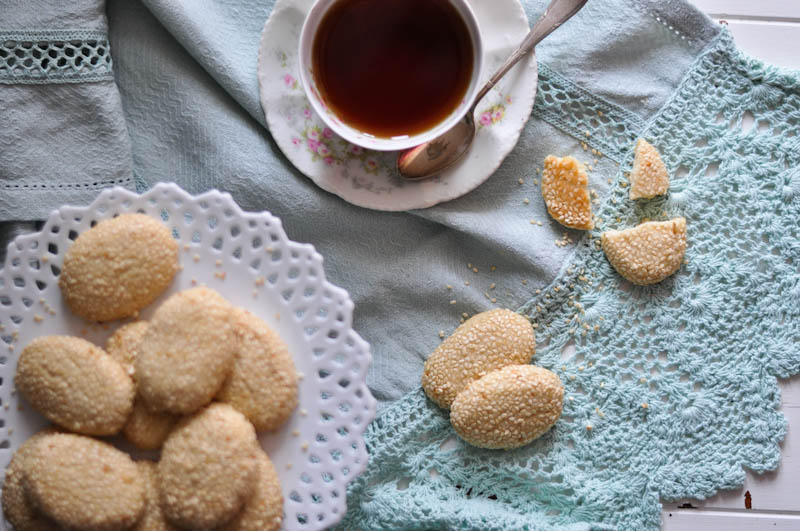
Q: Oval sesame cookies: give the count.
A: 12